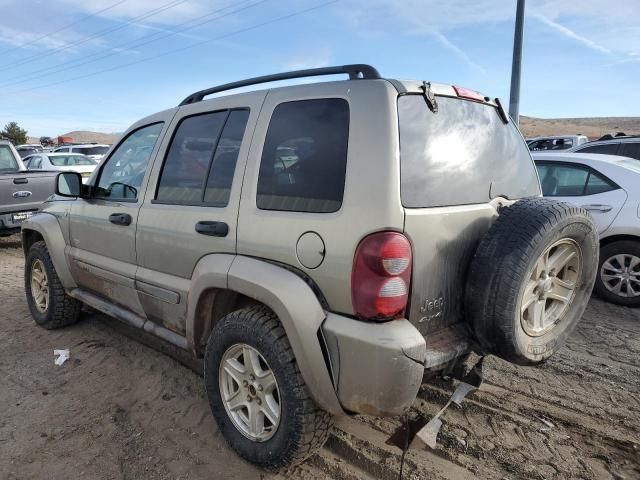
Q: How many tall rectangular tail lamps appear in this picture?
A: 1